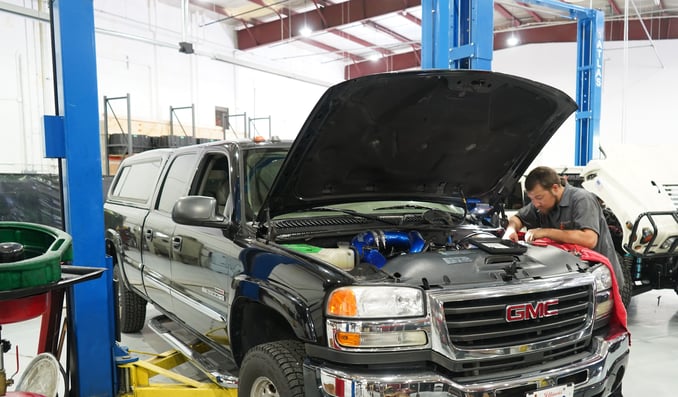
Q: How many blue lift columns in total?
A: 3